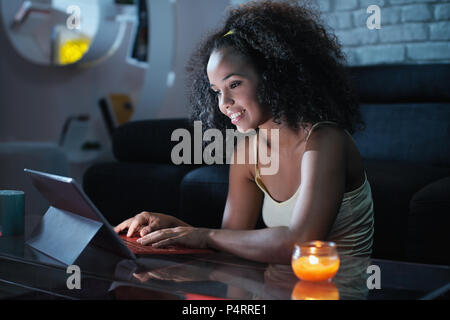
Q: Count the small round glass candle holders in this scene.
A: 1